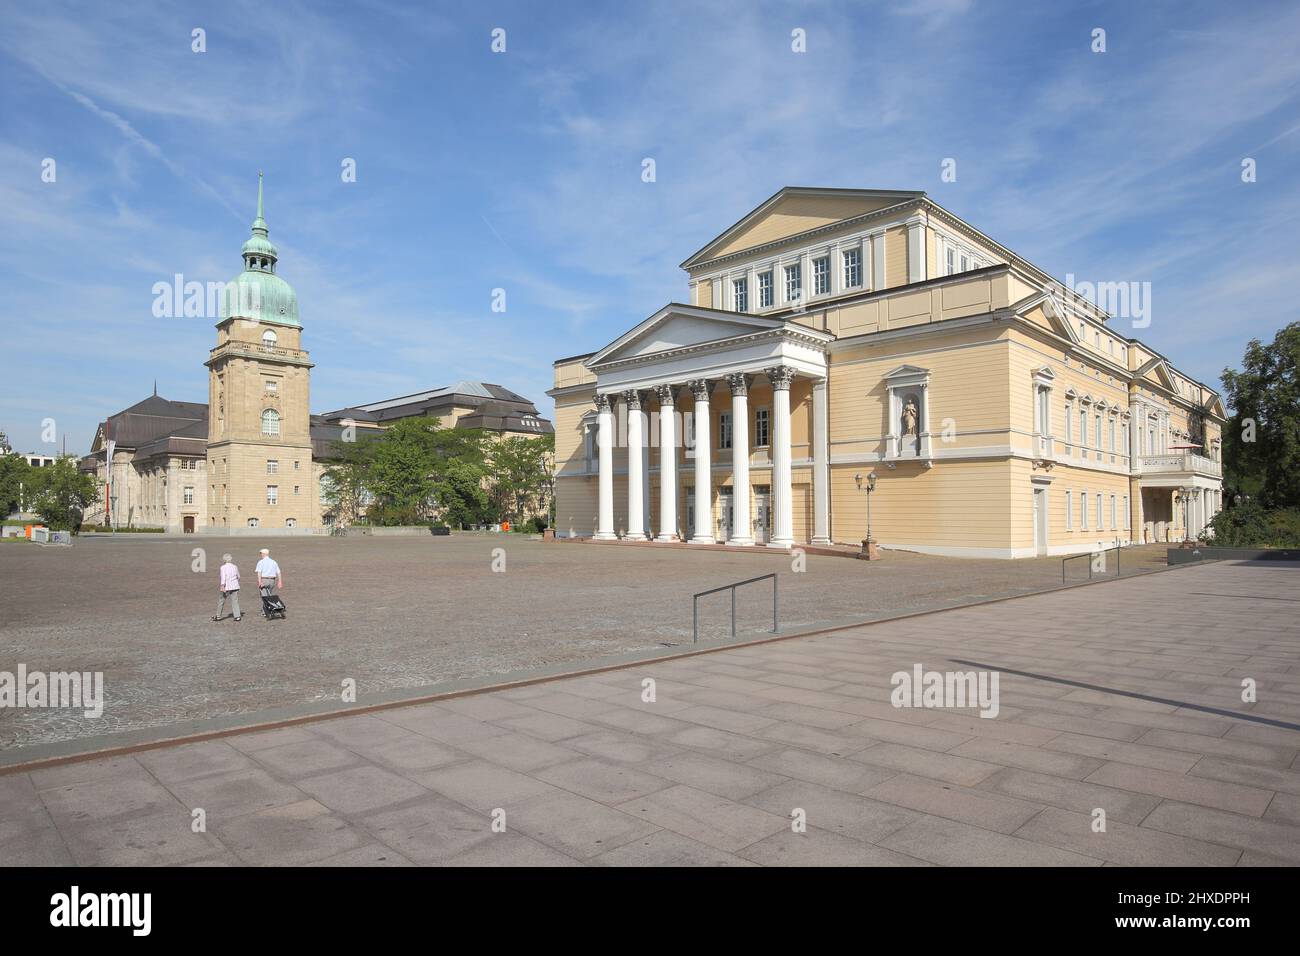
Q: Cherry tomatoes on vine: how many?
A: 0